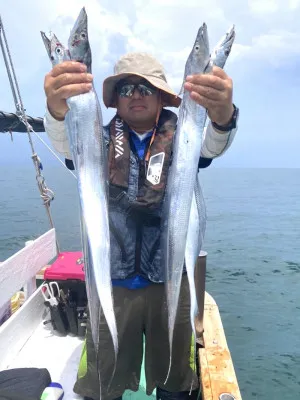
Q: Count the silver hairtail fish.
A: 4